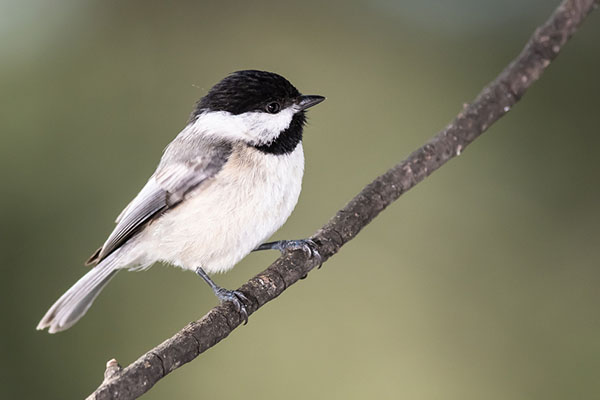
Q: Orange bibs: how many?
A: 0